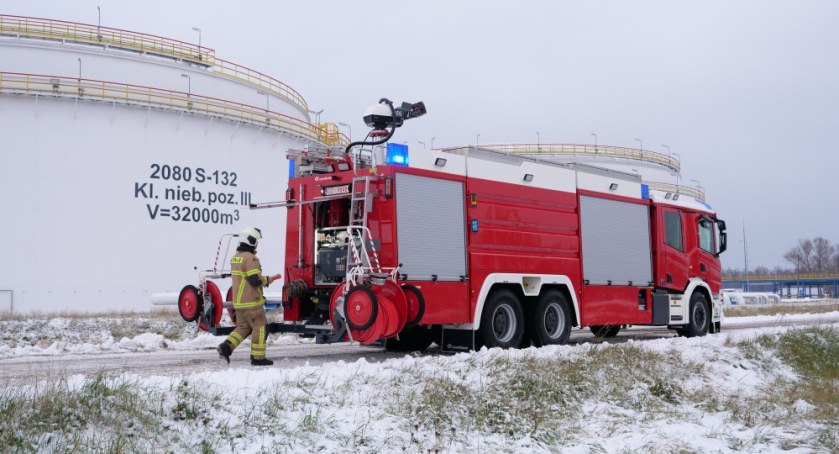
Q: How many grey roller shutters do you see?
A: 2